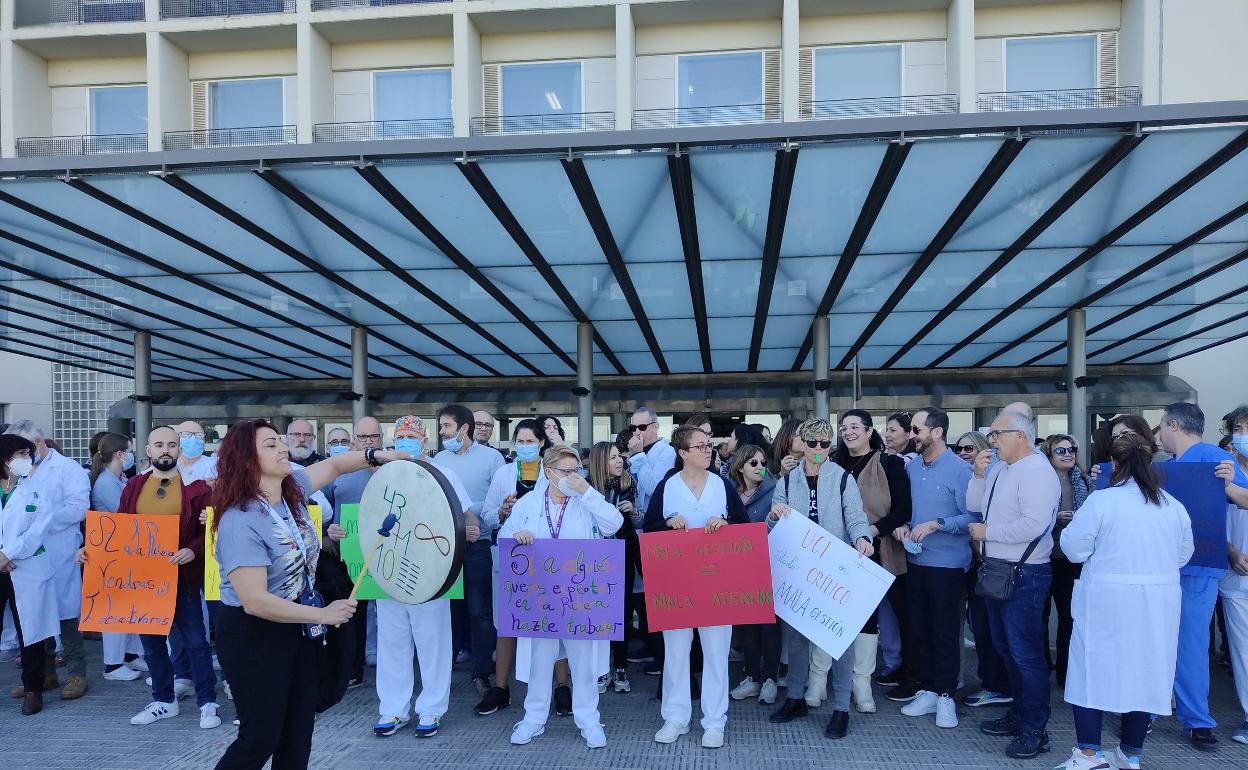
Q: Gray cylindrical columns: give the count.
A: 5